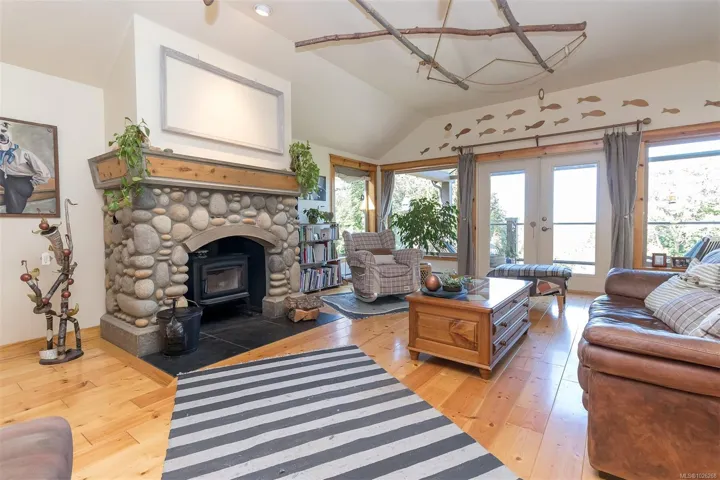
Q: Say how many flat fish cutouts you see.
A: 15